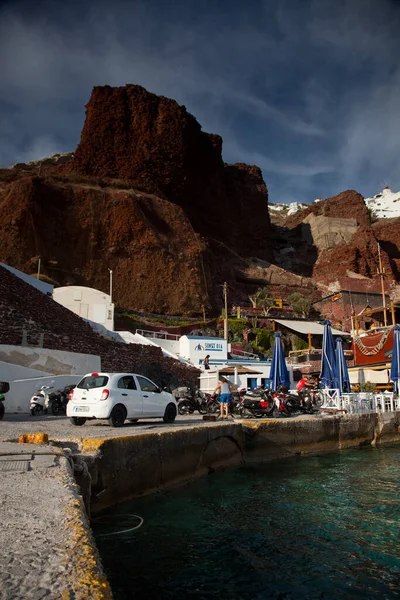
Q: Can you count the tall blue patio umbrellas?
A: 4